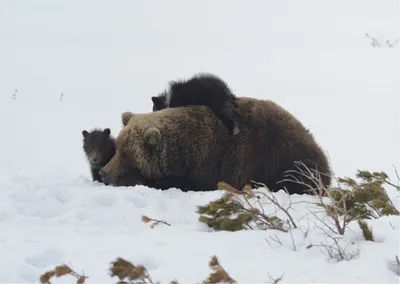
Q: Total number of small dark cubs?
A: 2